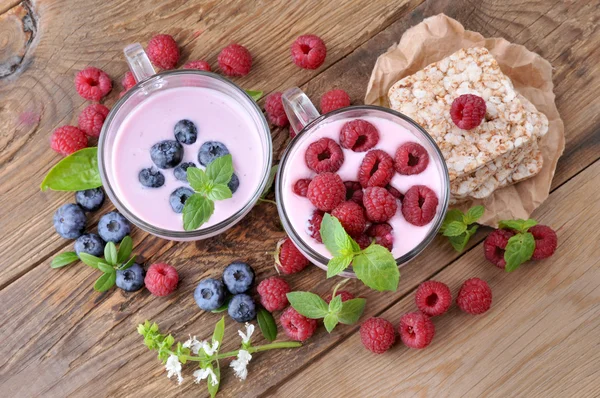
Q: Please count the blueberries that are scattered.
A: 8